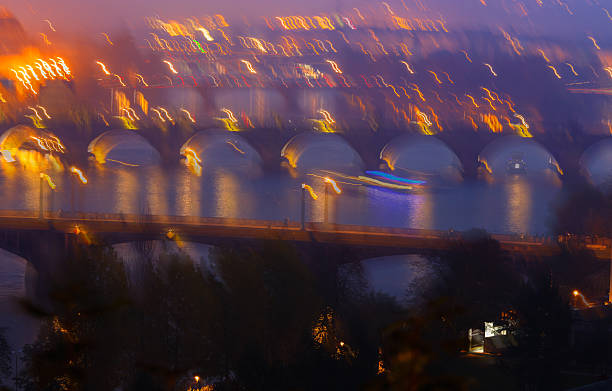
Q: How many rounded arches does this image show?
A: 7